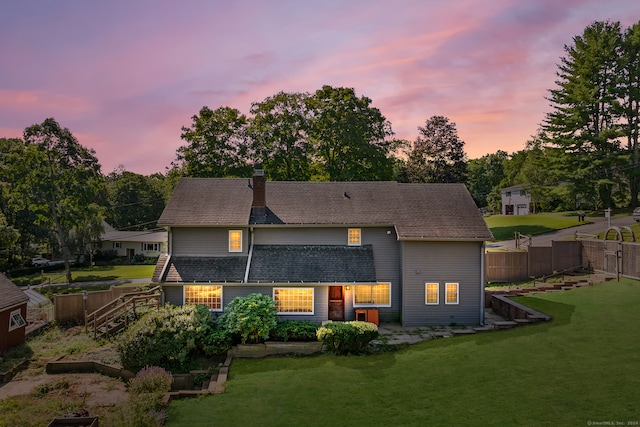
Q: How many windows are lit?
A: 7